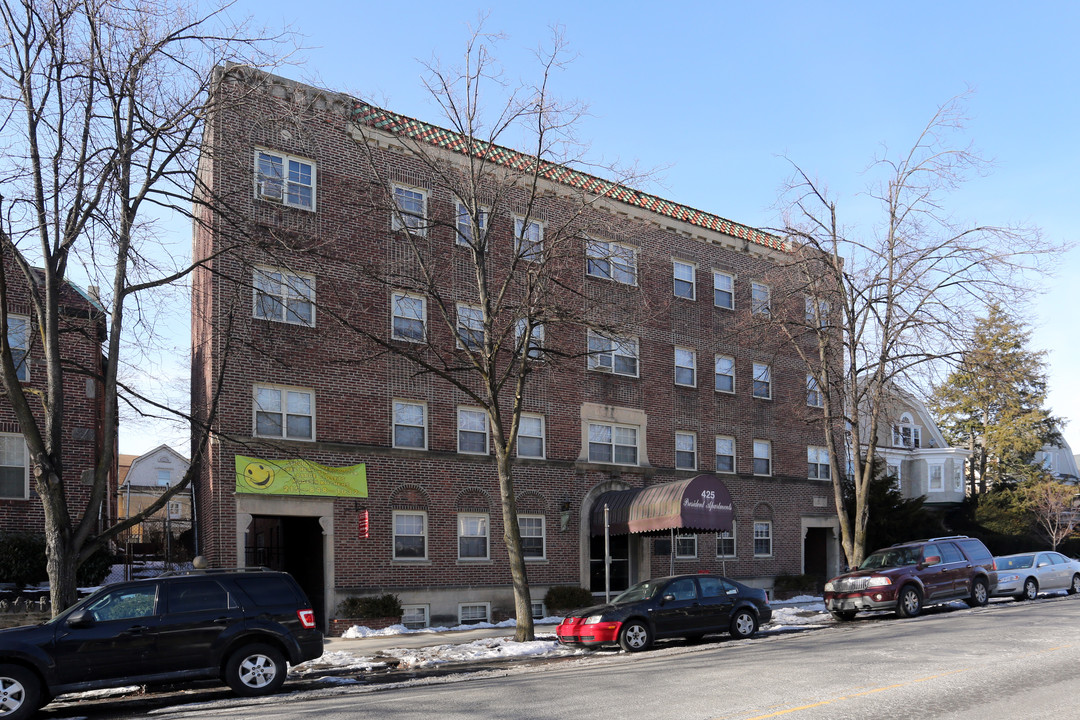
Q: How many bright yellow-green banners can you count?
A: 1